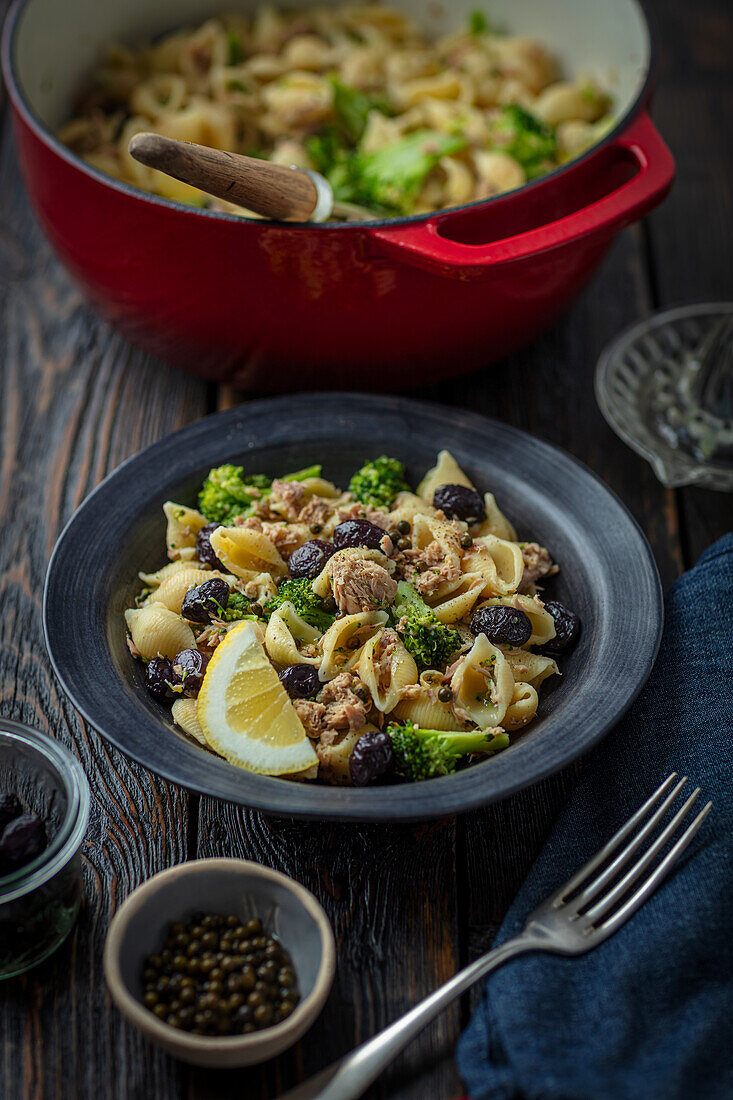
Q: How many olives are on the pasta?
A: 11